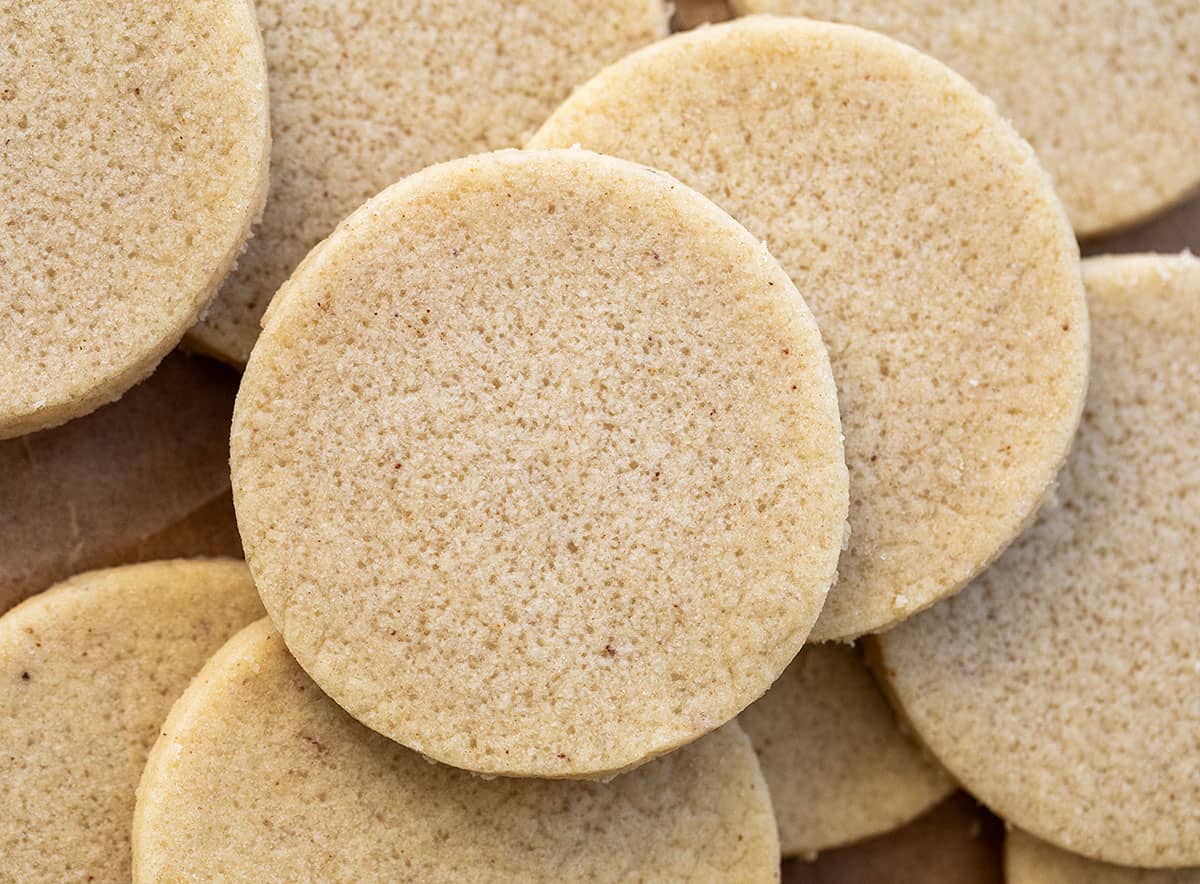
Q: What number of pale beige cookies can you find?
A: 10